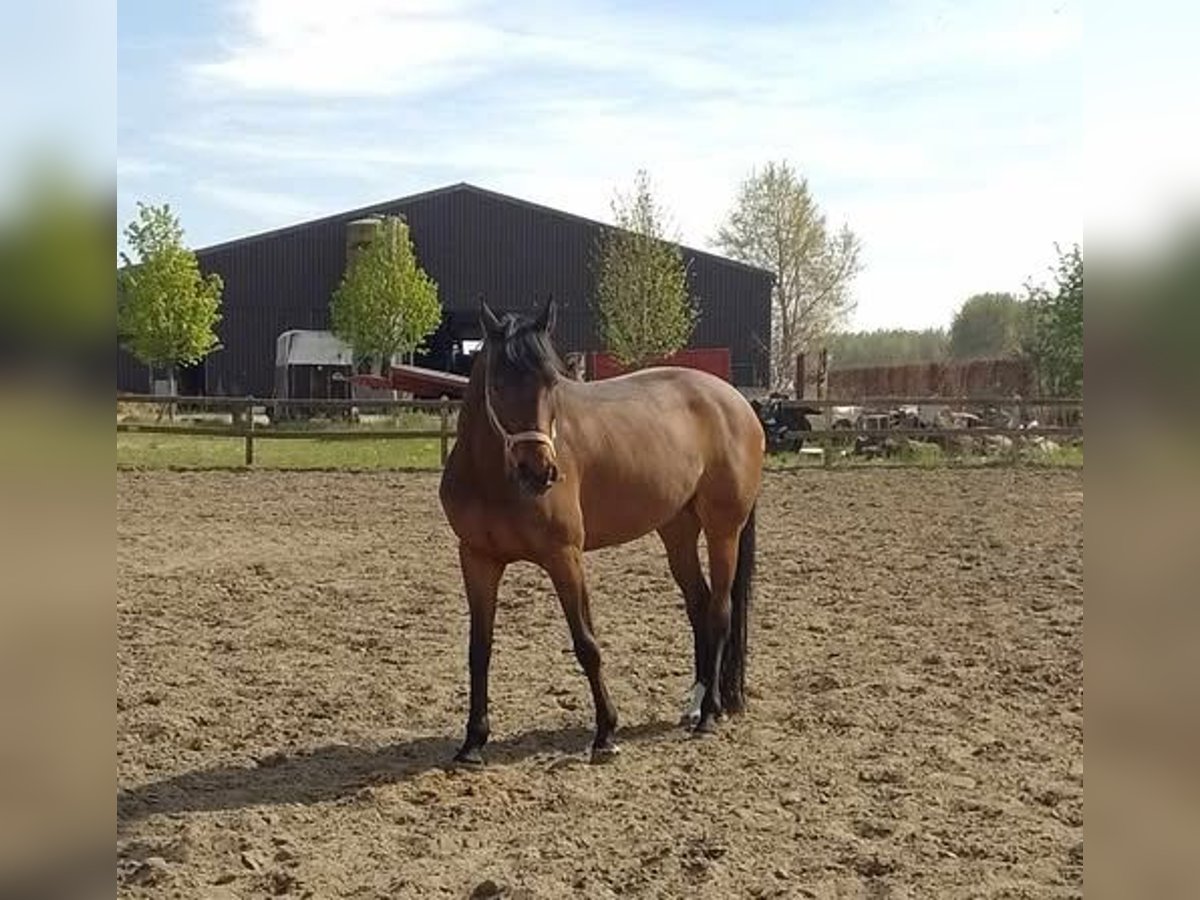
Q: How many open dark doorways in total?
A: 1